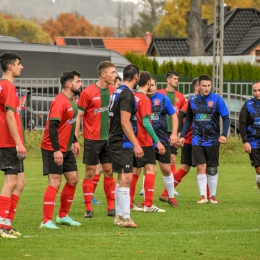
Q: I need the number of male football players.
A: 11